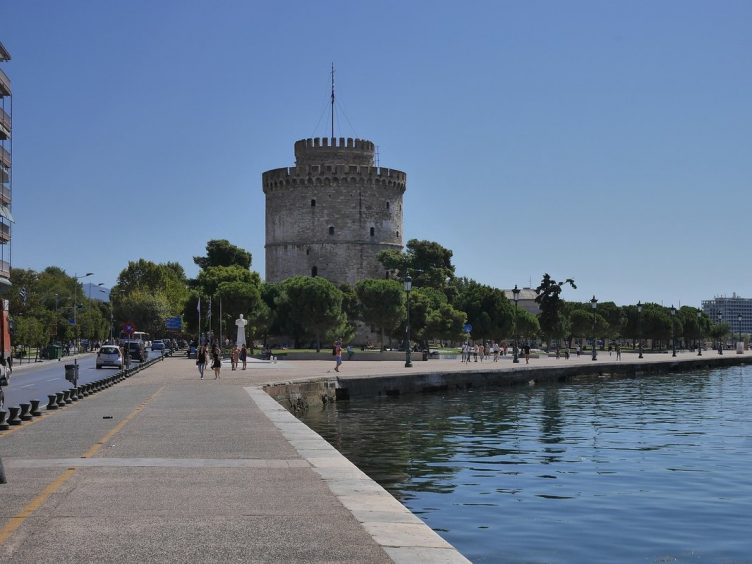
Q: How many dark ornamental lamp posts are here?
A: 8